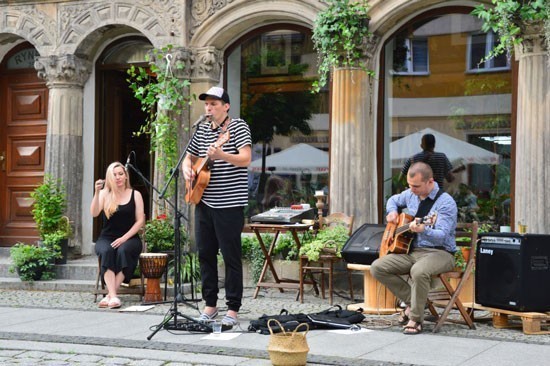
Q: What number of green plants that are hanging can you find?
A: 3